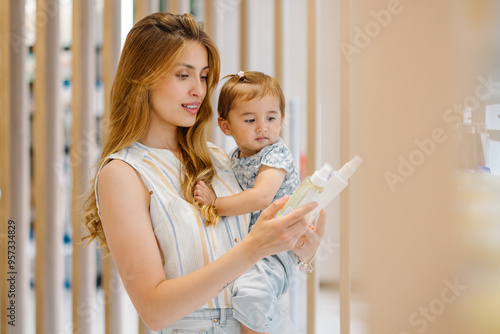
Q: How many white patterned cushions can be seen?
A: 0